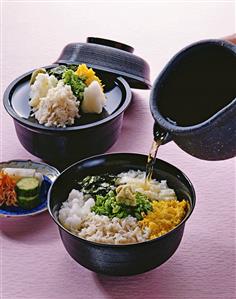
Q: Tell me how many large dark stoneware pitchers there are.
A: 1